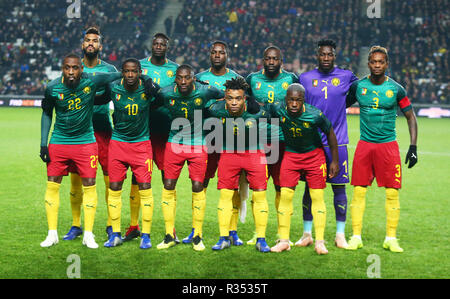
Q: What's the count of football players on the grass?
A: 11